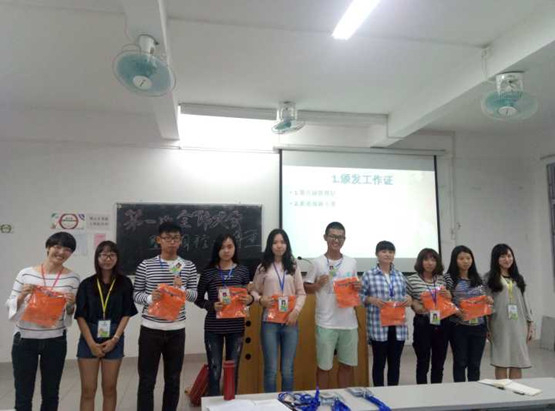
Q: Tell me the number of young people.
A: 10